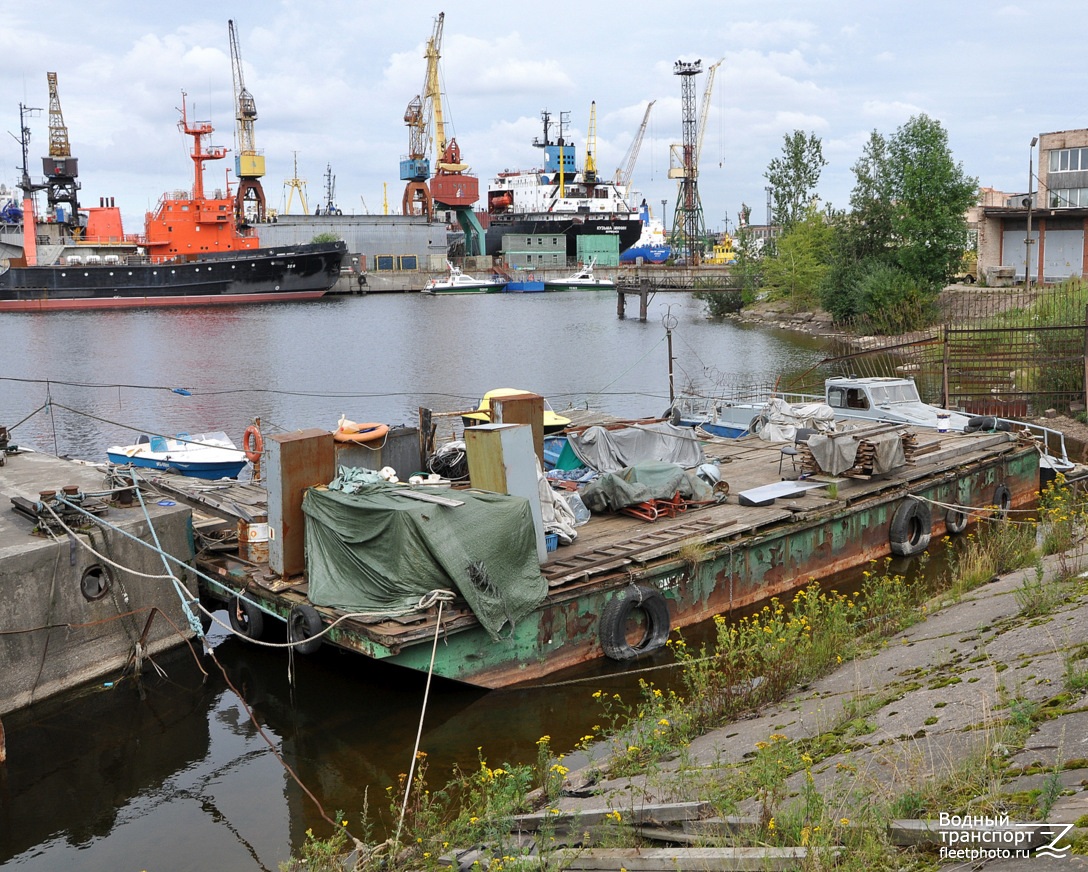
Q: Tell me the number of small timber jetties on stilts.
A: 1